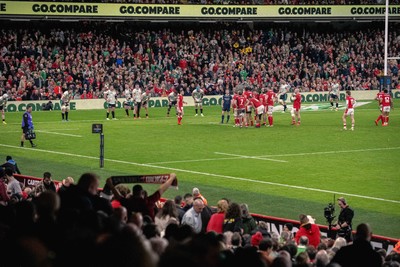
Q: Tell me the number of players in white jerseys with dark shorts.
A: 10